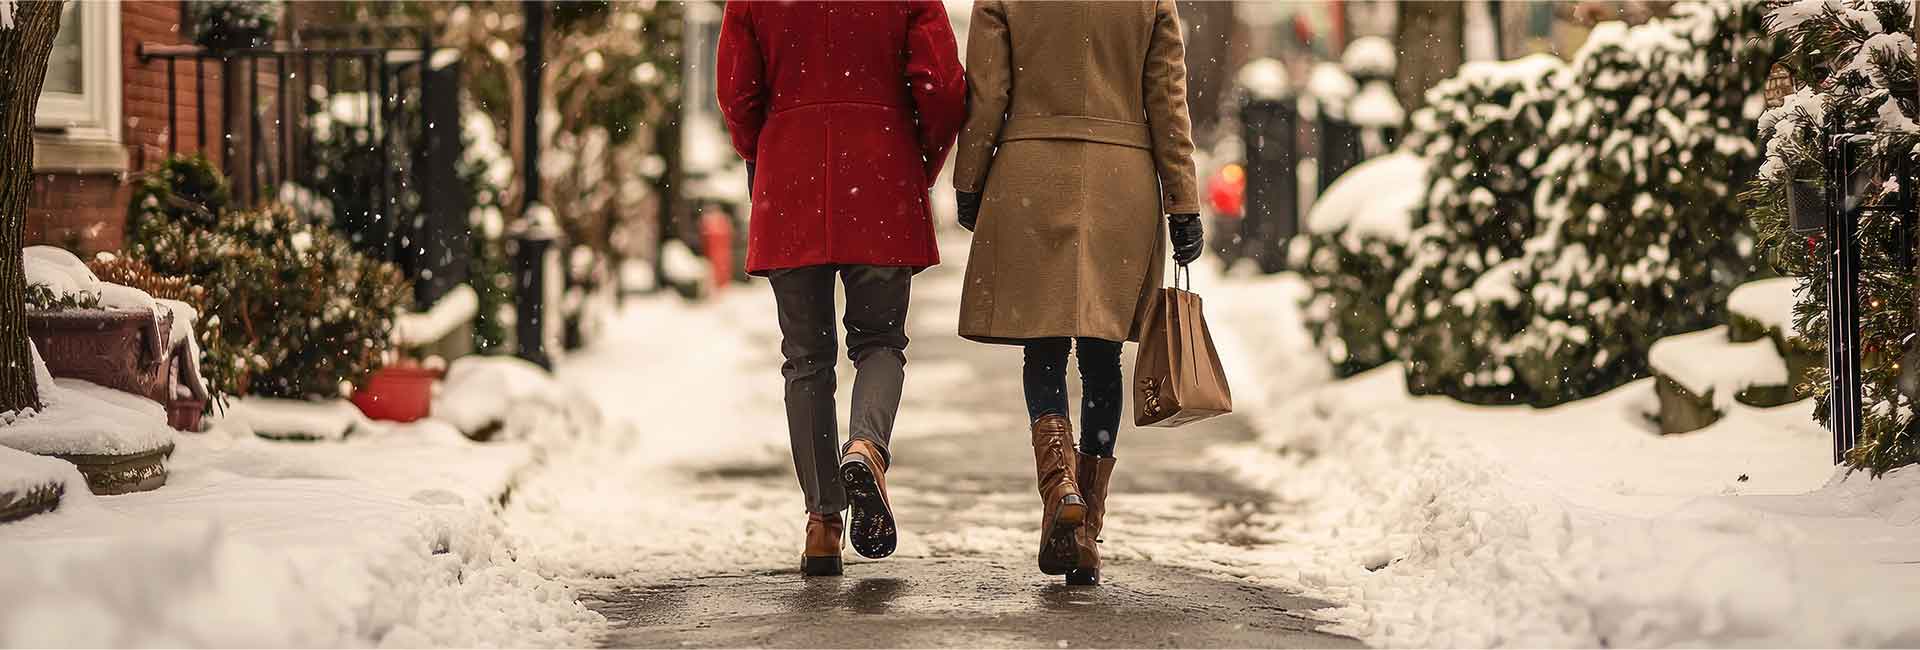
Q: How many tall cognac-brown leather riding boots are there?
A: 2